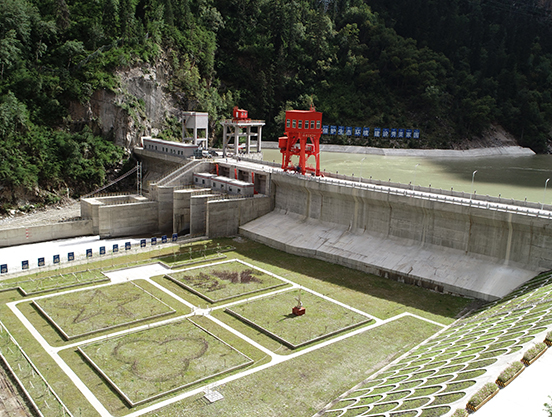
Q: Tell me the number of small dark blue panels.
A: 13